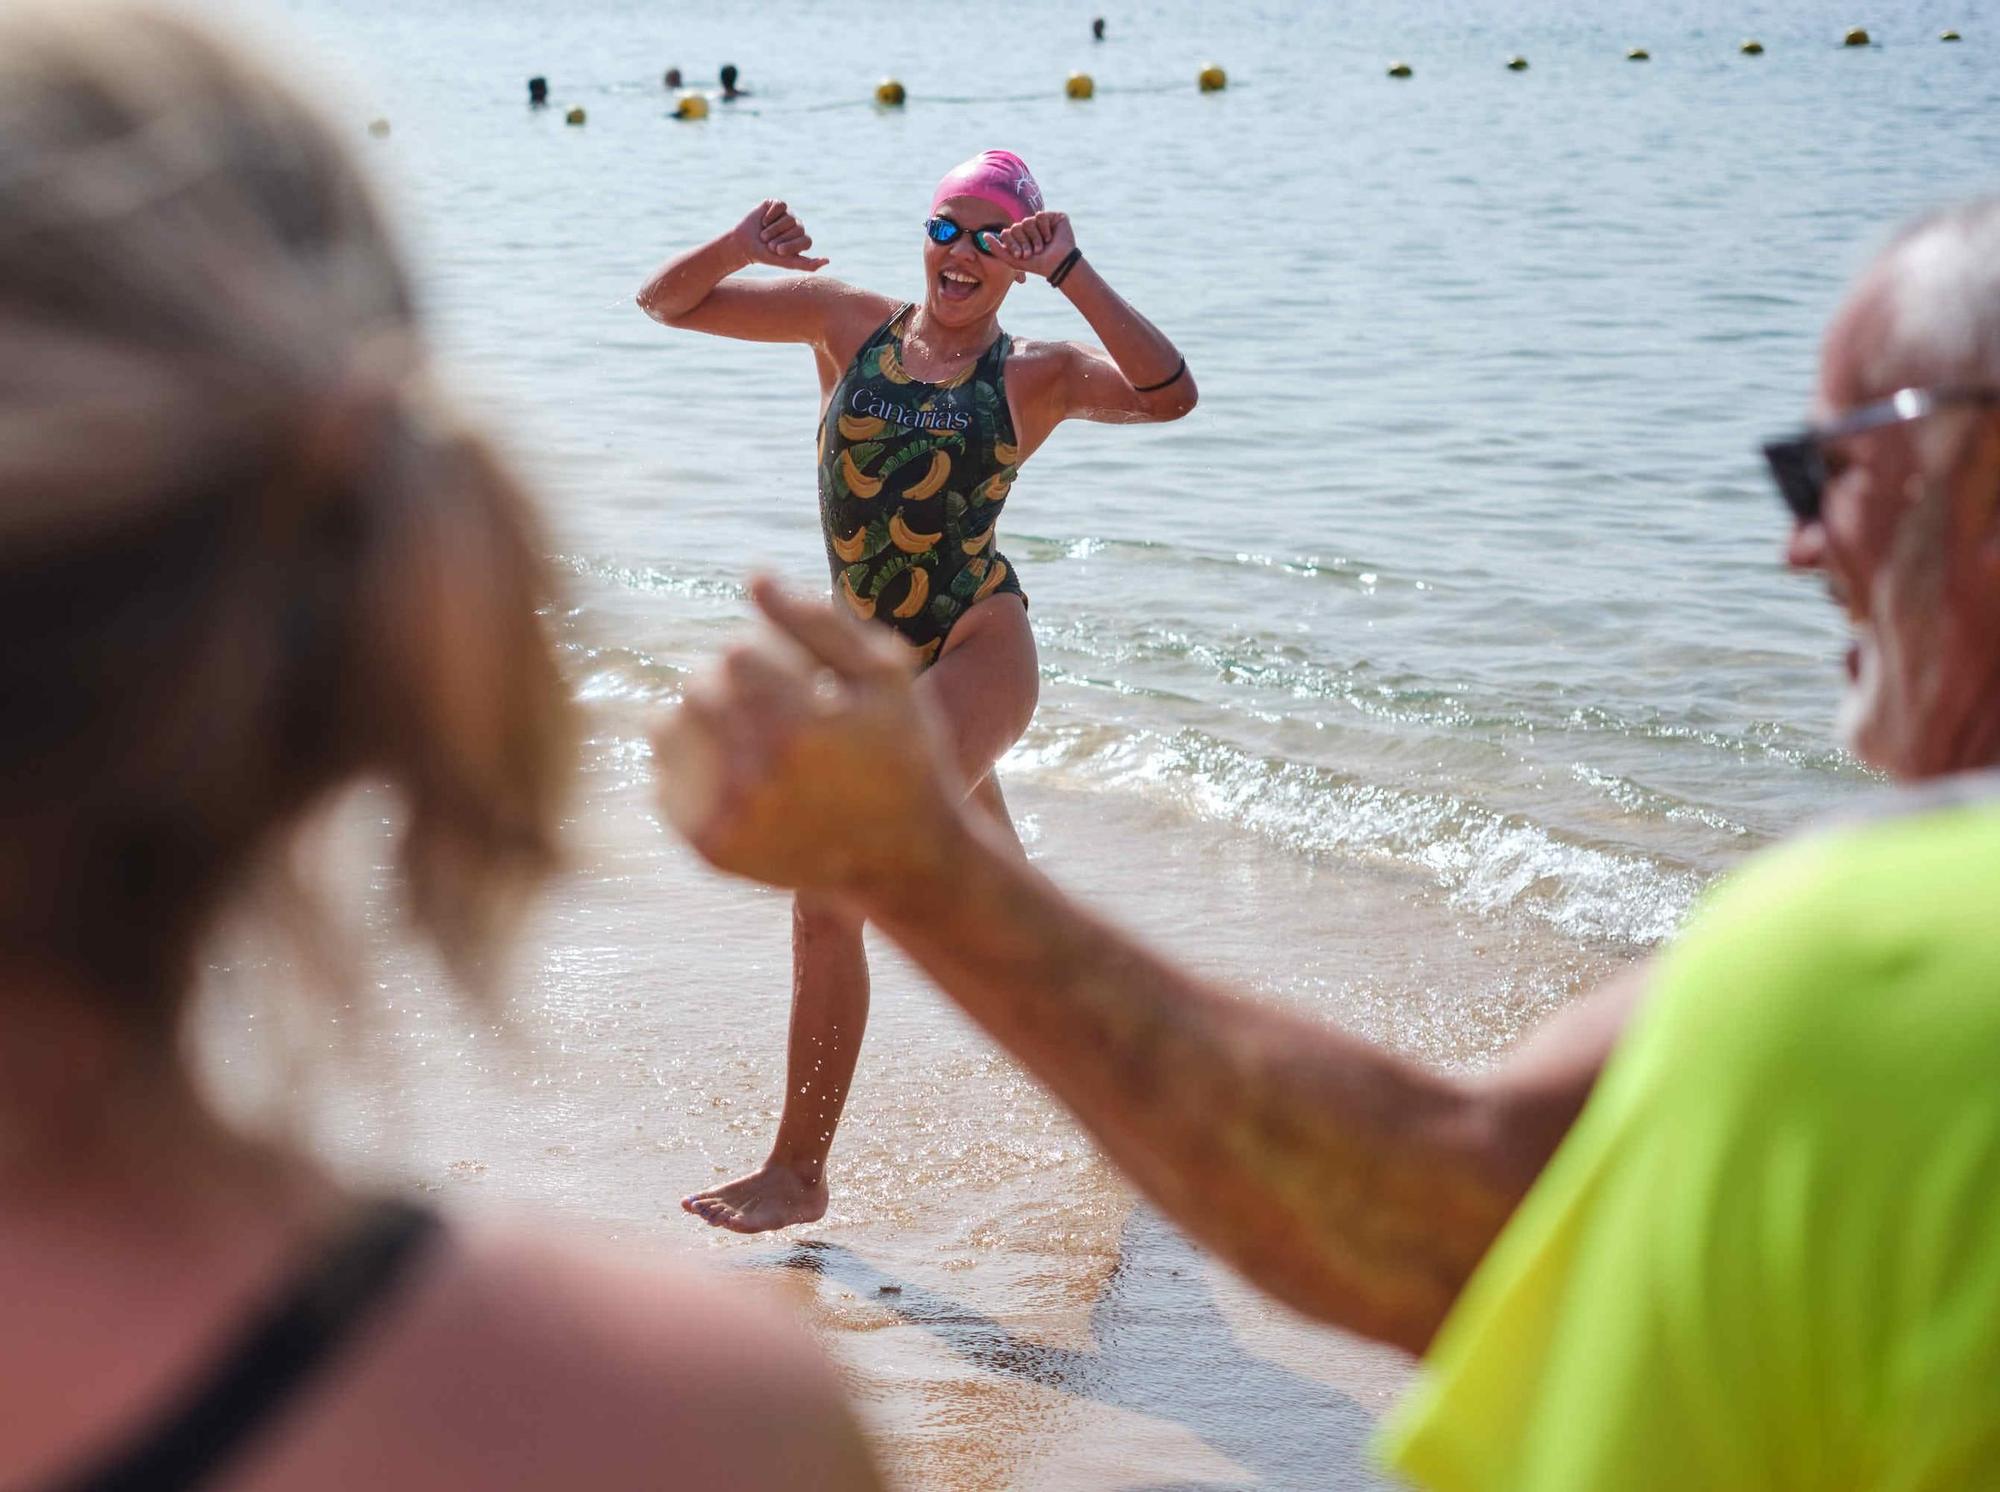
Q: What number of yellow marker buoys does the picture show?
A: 12